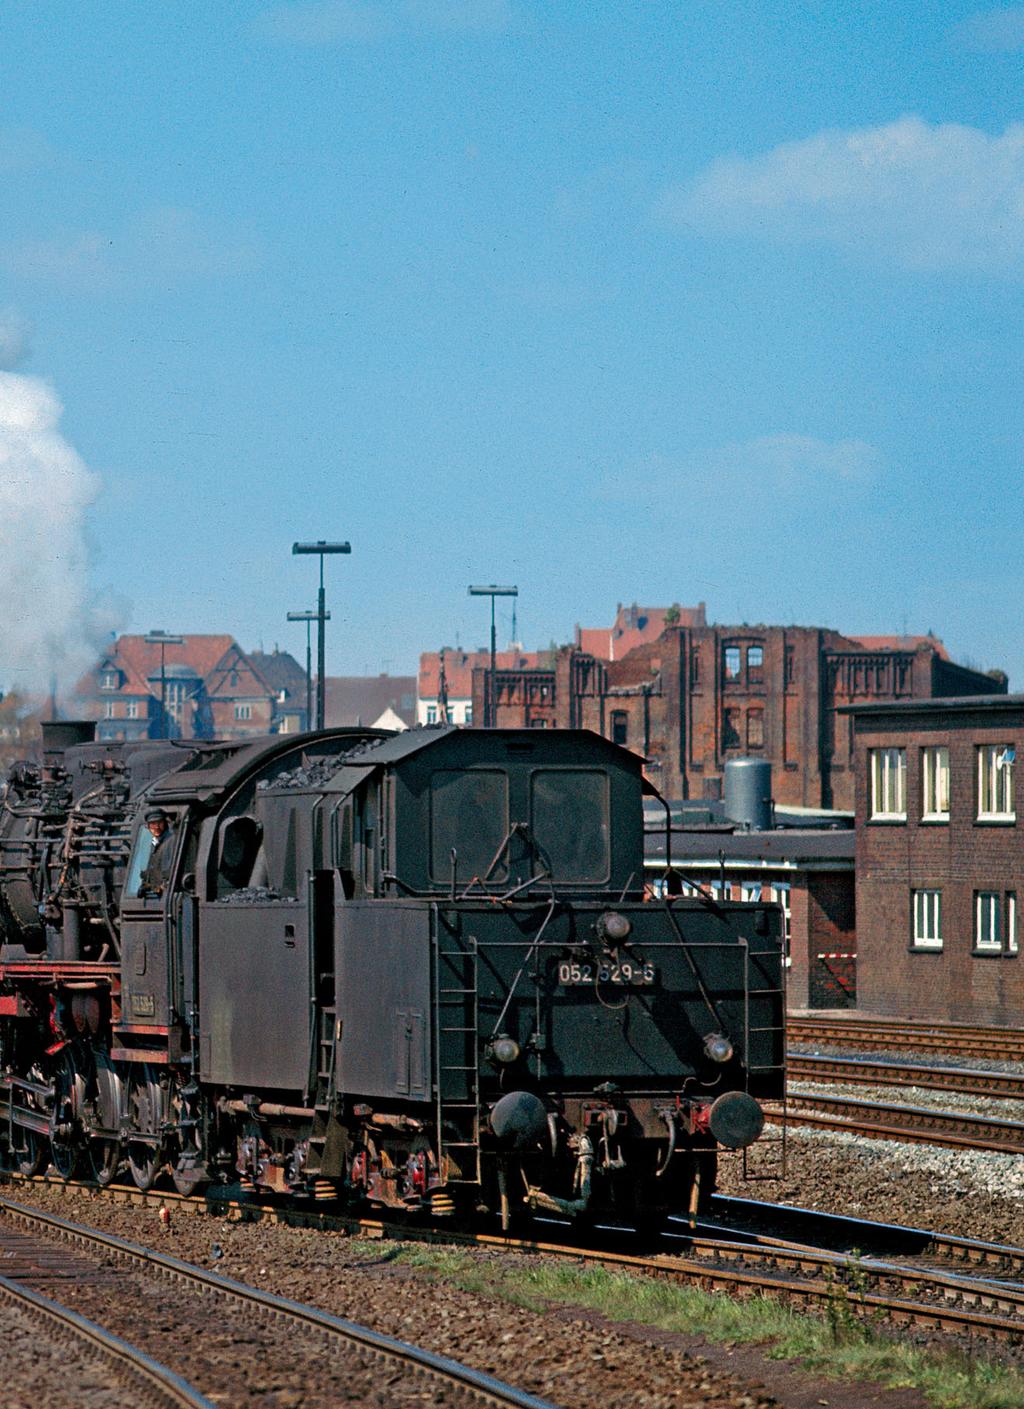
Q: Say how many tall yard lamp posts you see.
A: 4